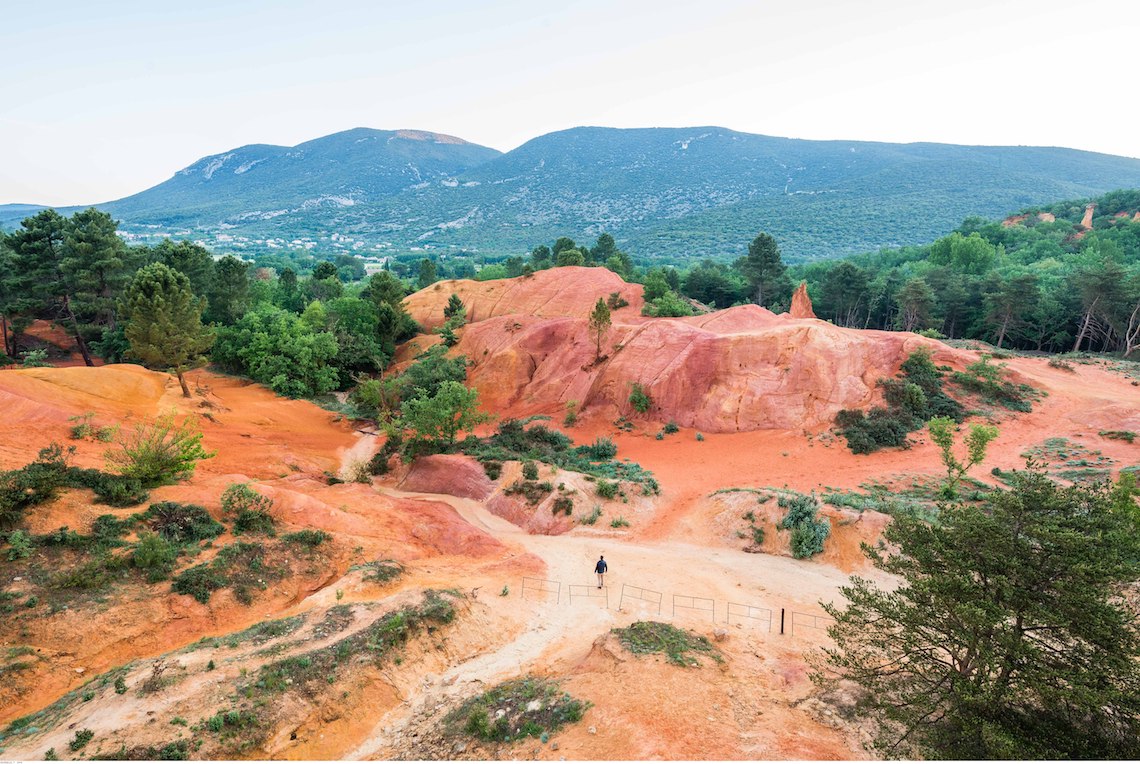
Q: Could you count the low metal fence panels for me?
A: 6